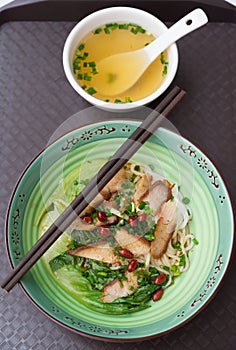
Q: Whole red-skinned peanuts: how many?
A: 9